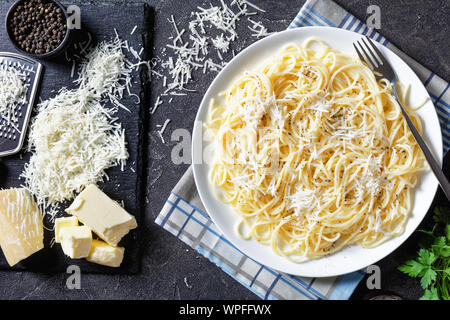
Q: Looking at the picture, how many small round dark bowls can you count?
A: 1